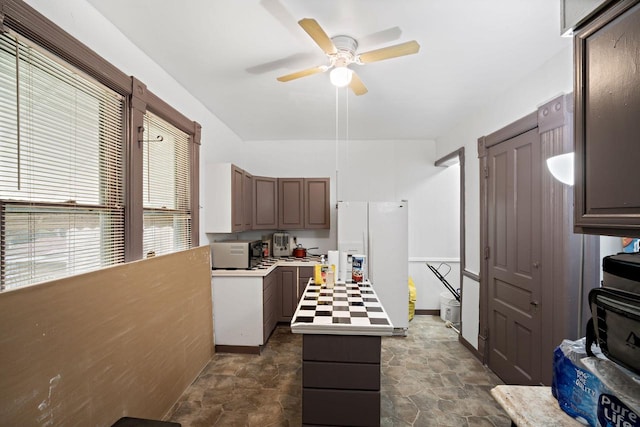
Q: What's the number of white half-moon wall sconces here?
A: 1